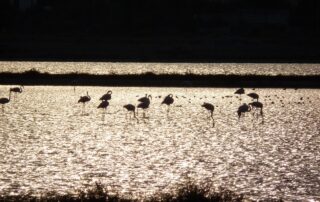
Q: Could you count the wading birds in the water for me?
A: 14